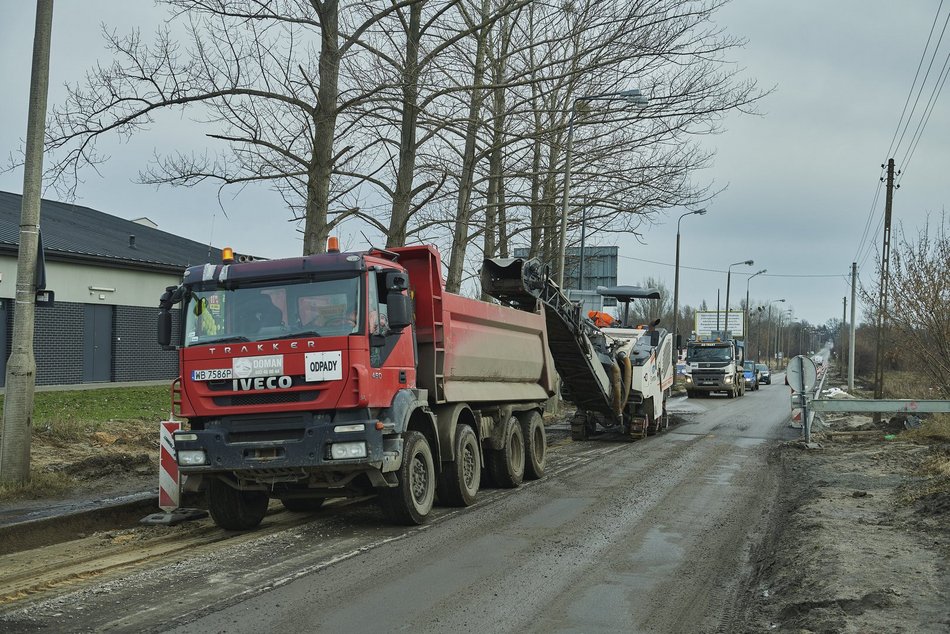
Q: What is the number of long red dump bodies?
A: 1